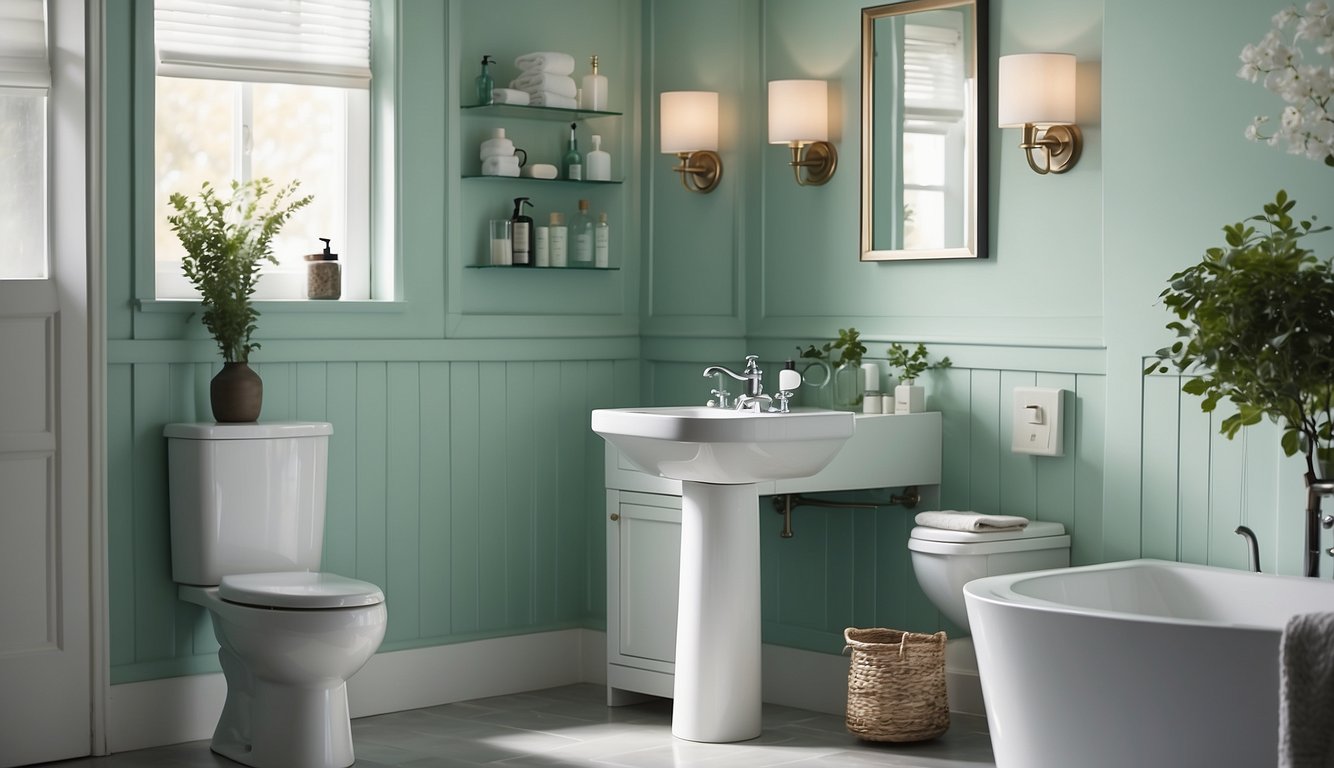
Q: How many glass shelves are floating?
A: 3